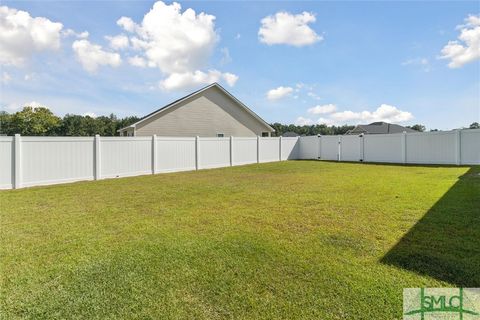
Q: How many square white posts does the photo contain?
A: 12